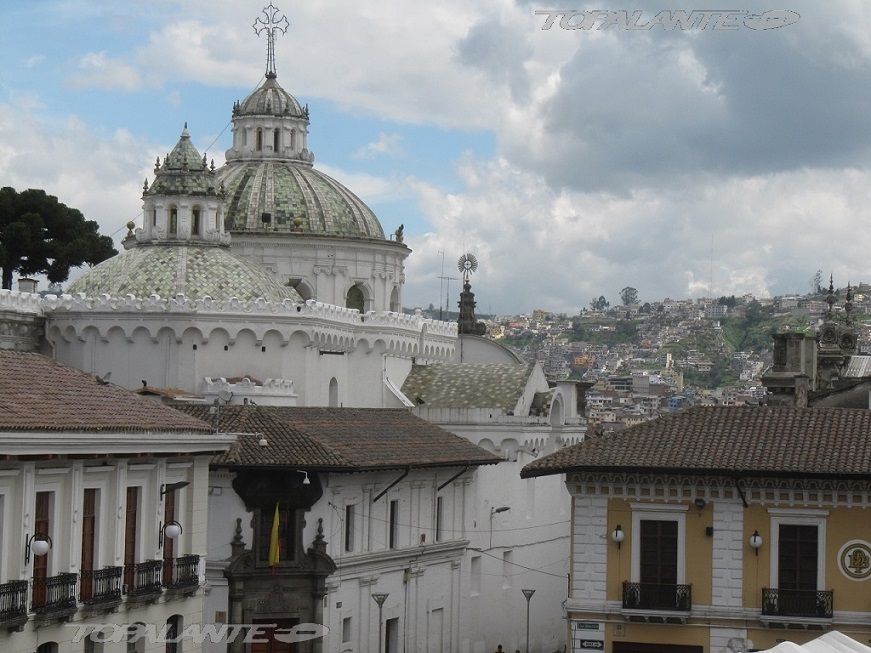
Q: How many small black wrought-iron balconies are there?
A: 7